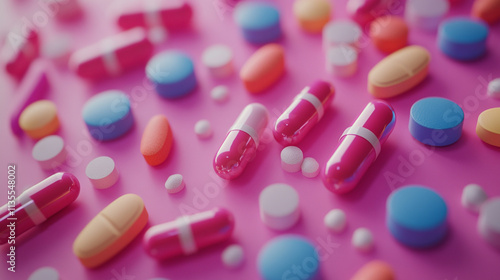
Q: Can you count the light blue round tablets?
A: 7